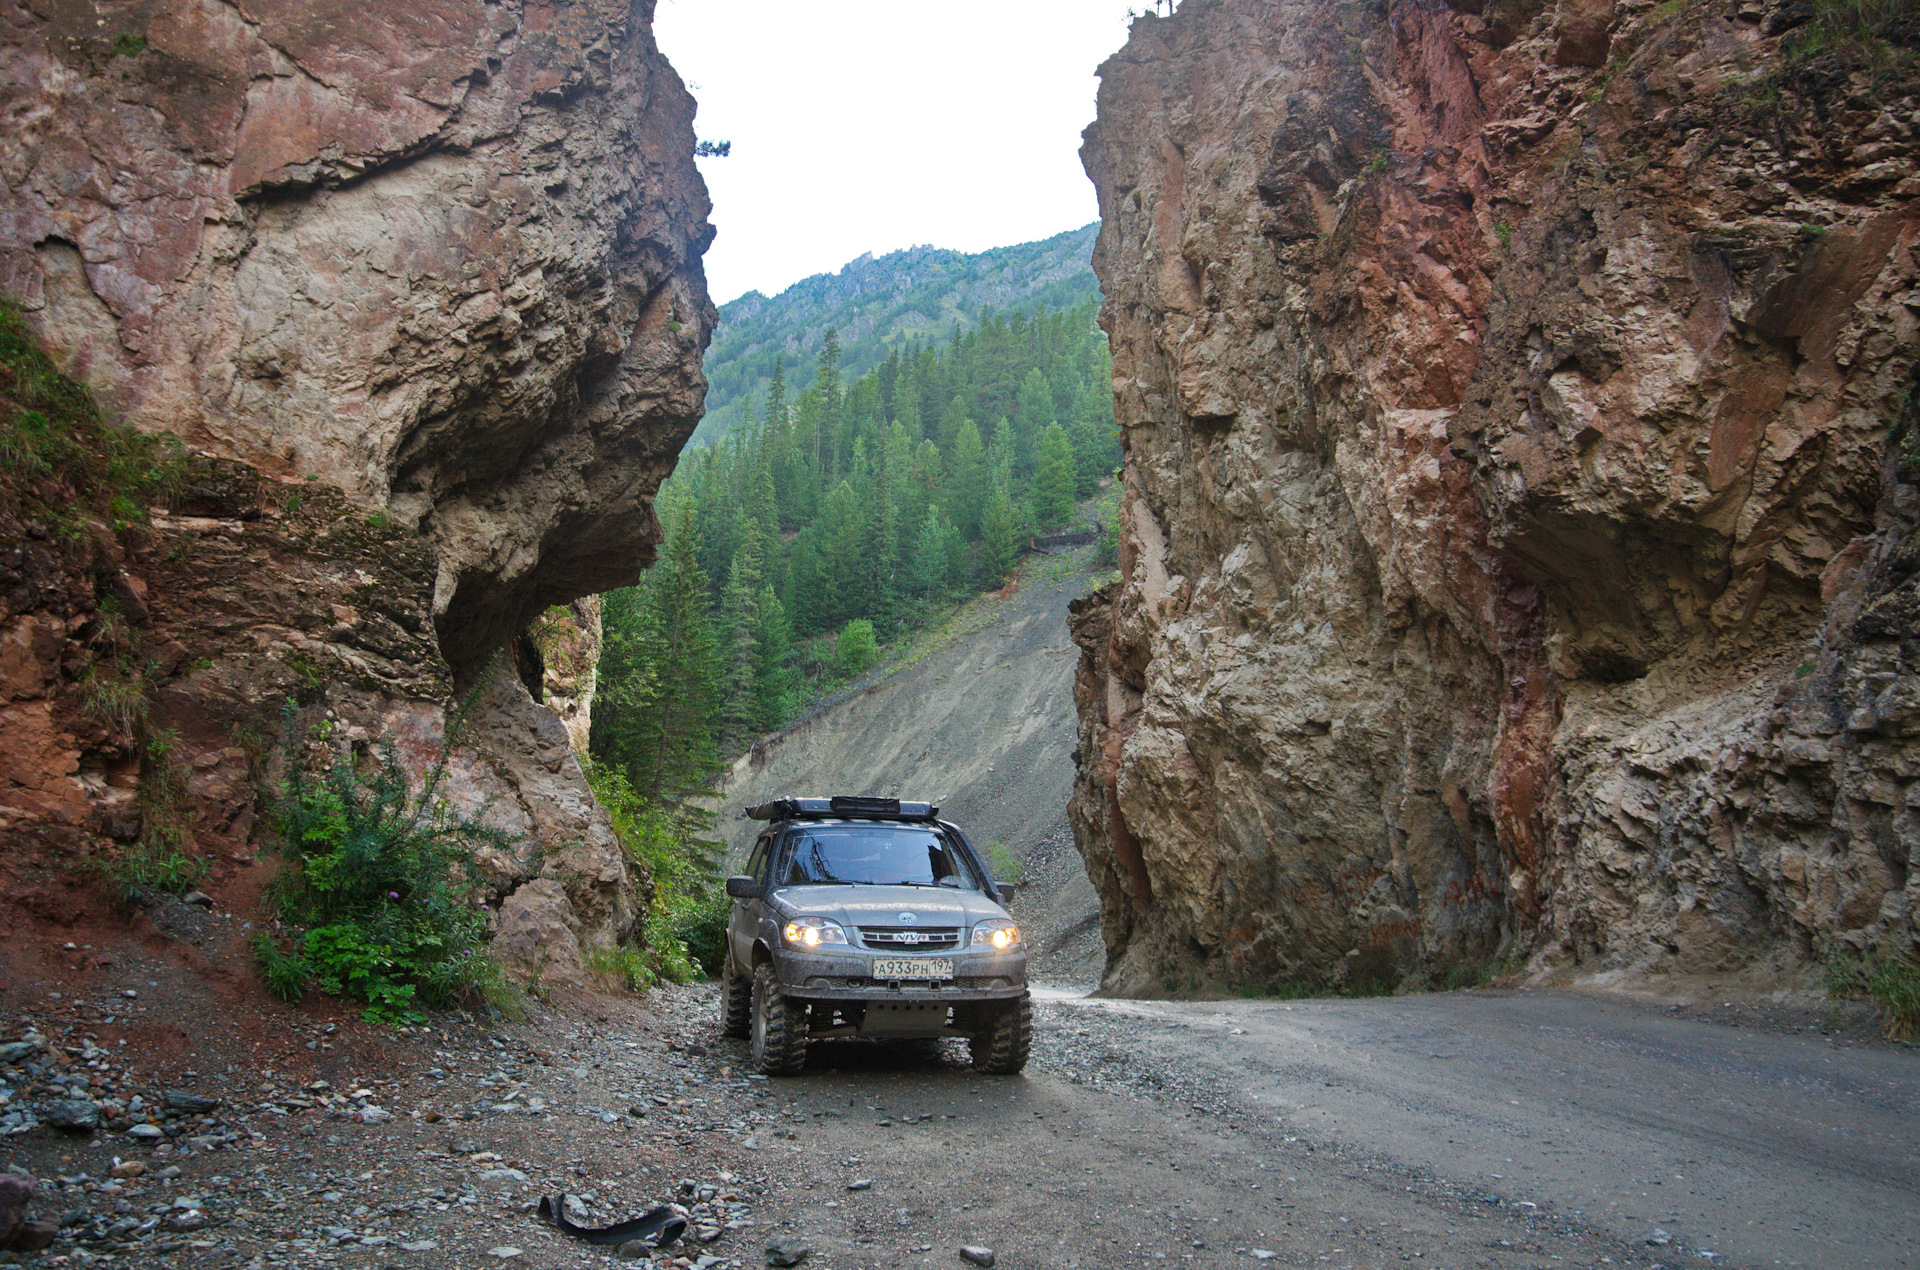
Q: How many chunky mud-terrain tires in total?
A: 3